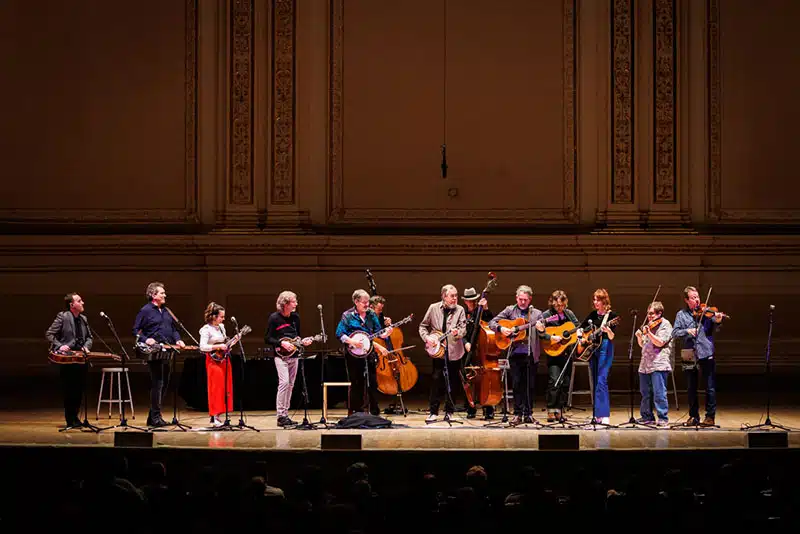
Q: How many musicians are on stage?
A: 13